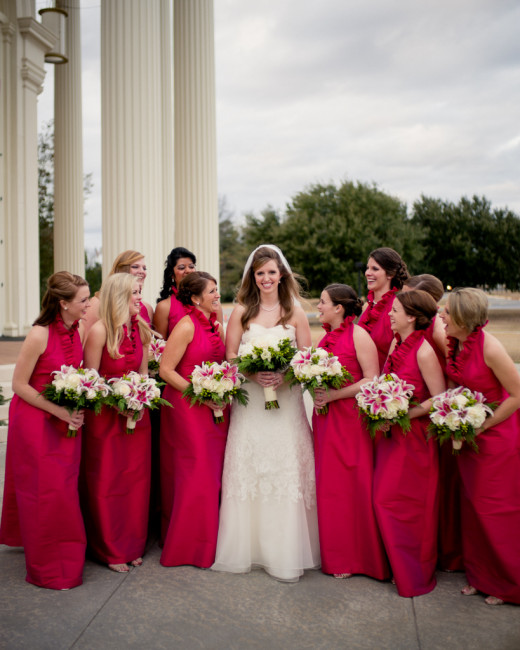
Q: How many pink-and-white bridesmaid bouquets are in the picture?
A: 7